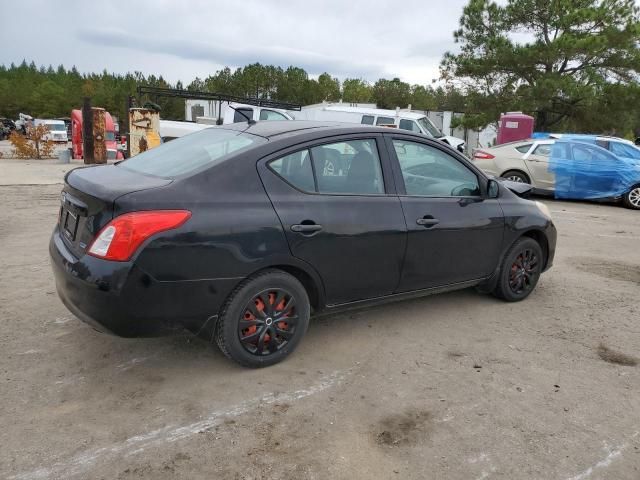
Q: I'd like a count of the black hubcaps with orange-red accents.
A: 2